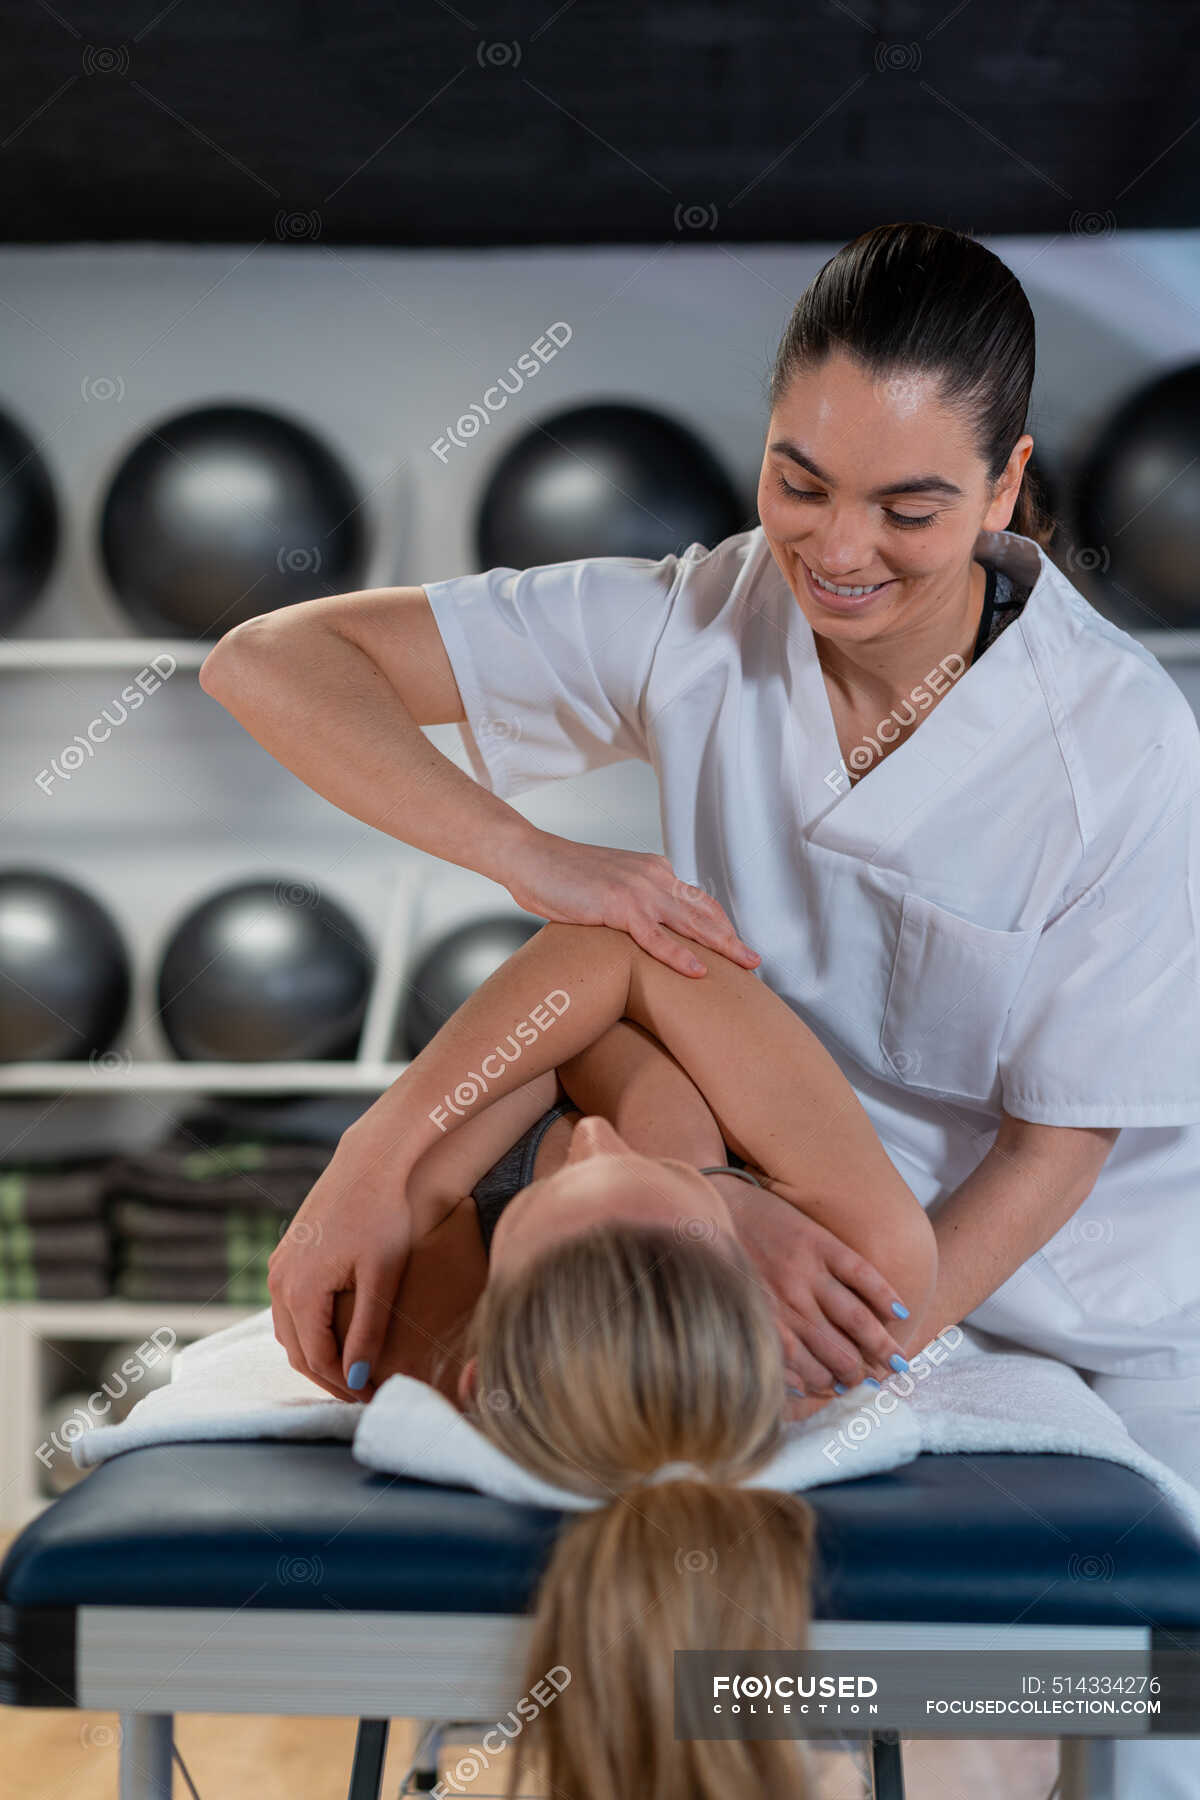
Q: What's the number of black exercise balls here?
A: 7